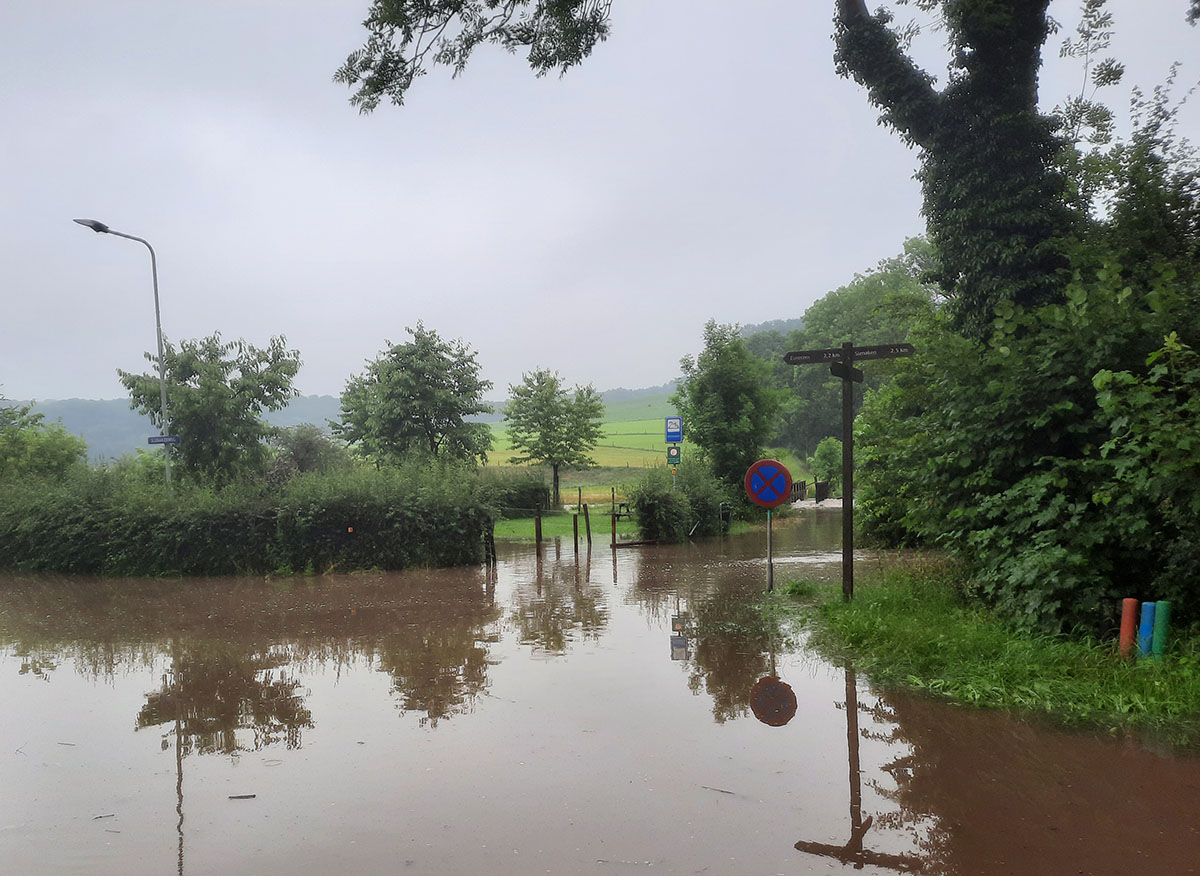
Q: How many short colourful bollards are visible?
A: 3